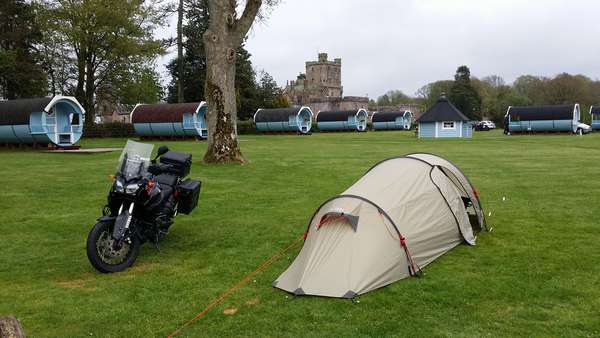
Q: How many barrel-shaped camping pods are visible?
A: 7